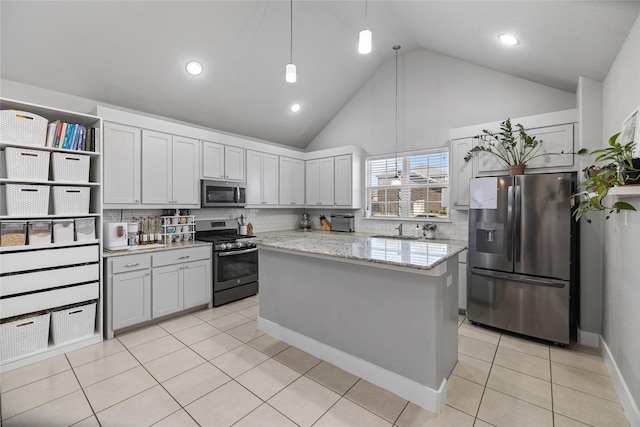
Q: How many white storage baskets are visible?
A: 7